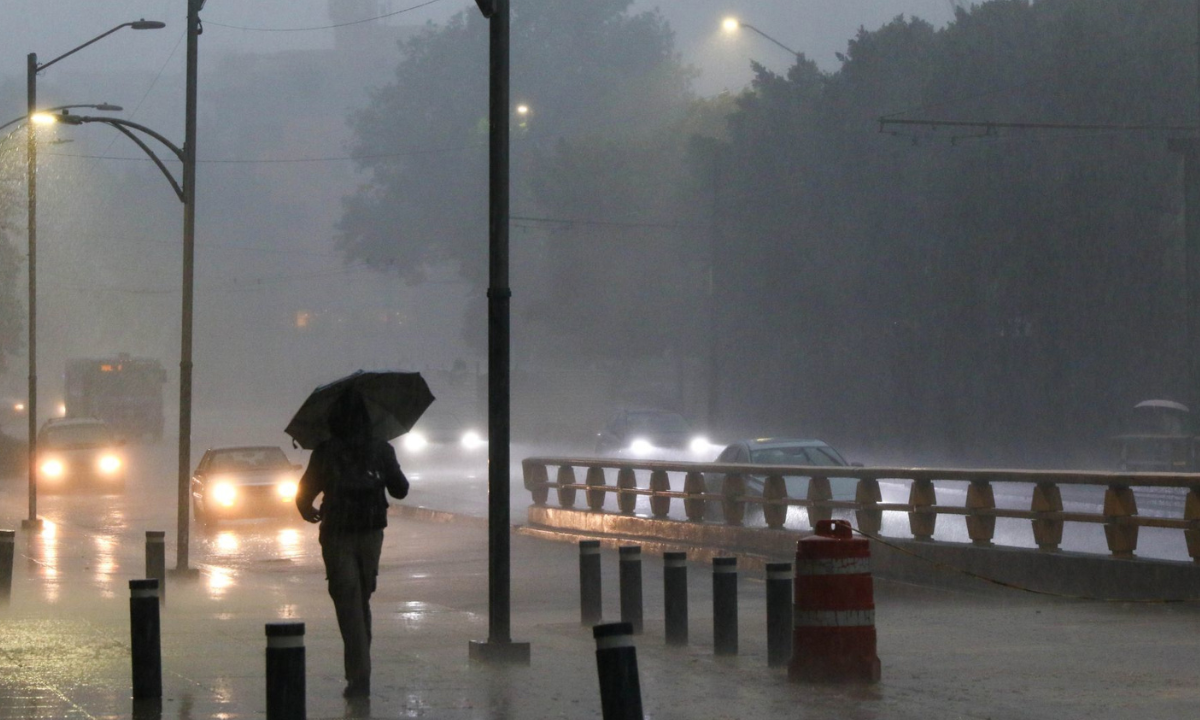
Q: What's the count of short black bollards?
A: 10